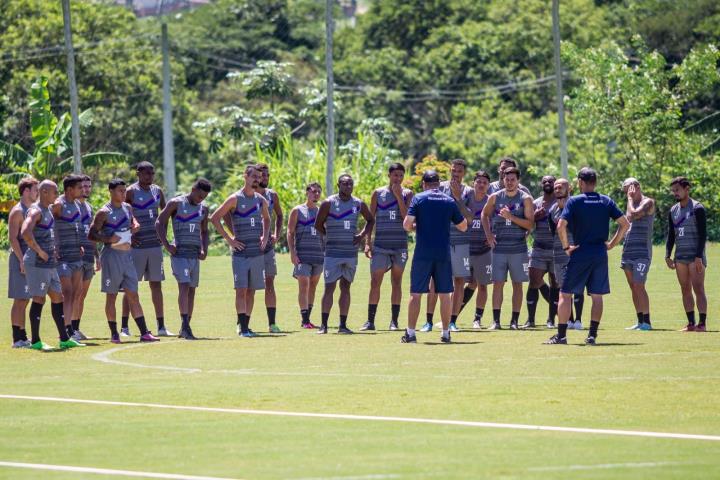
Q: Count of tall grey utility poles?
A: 4